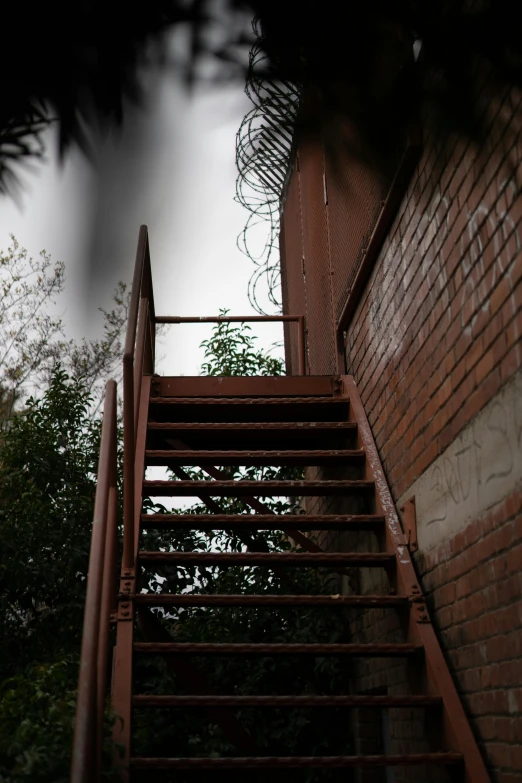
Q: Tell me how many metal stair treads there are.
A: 10